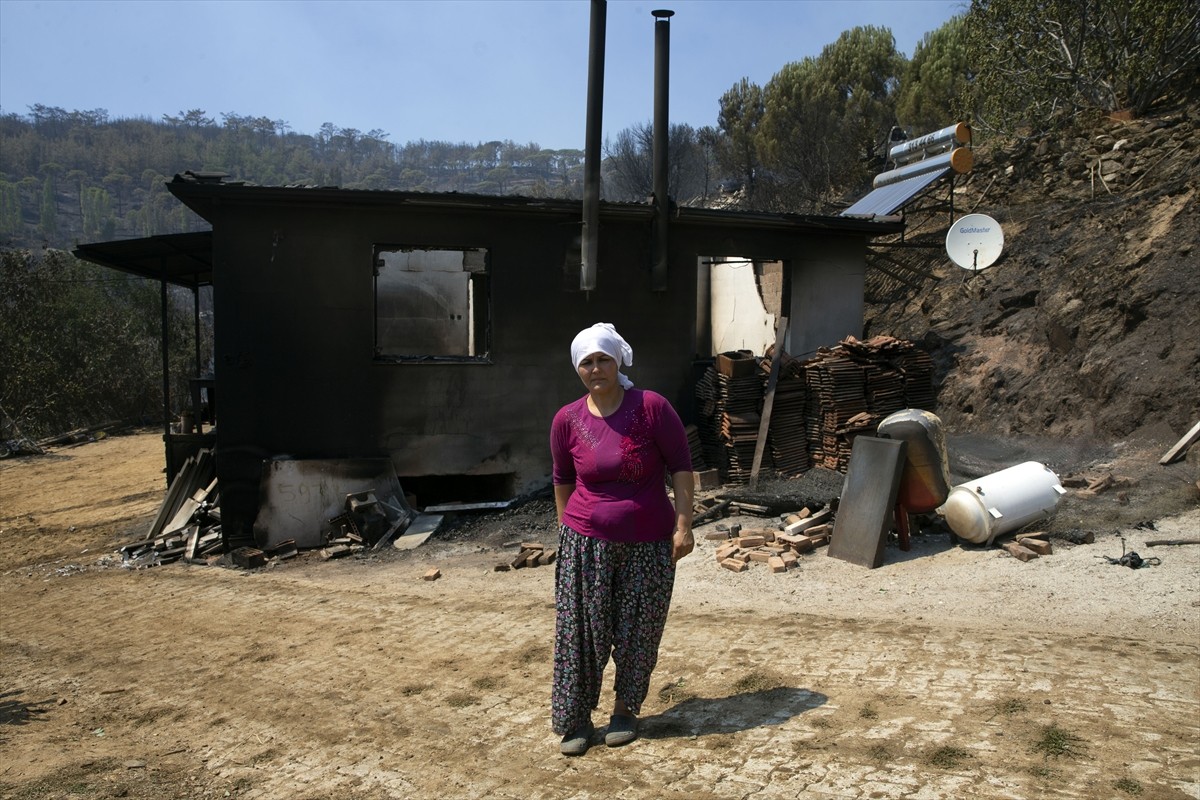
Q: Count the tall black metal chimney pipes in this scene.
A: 2